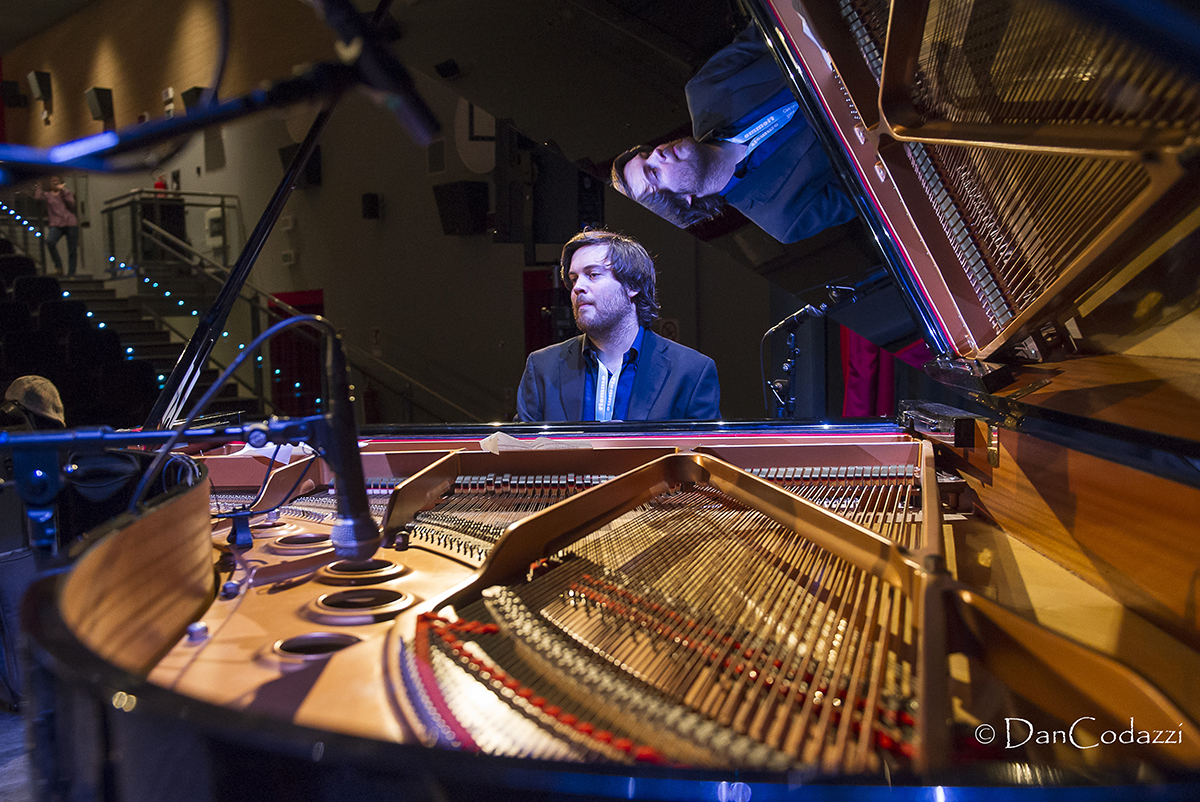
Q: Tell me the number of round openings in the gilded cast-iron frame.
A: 5